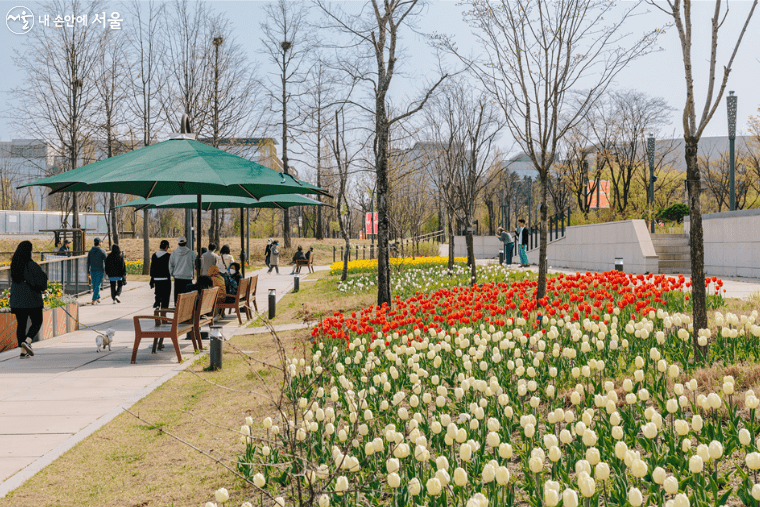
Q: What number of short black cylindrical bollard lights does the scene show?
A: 5